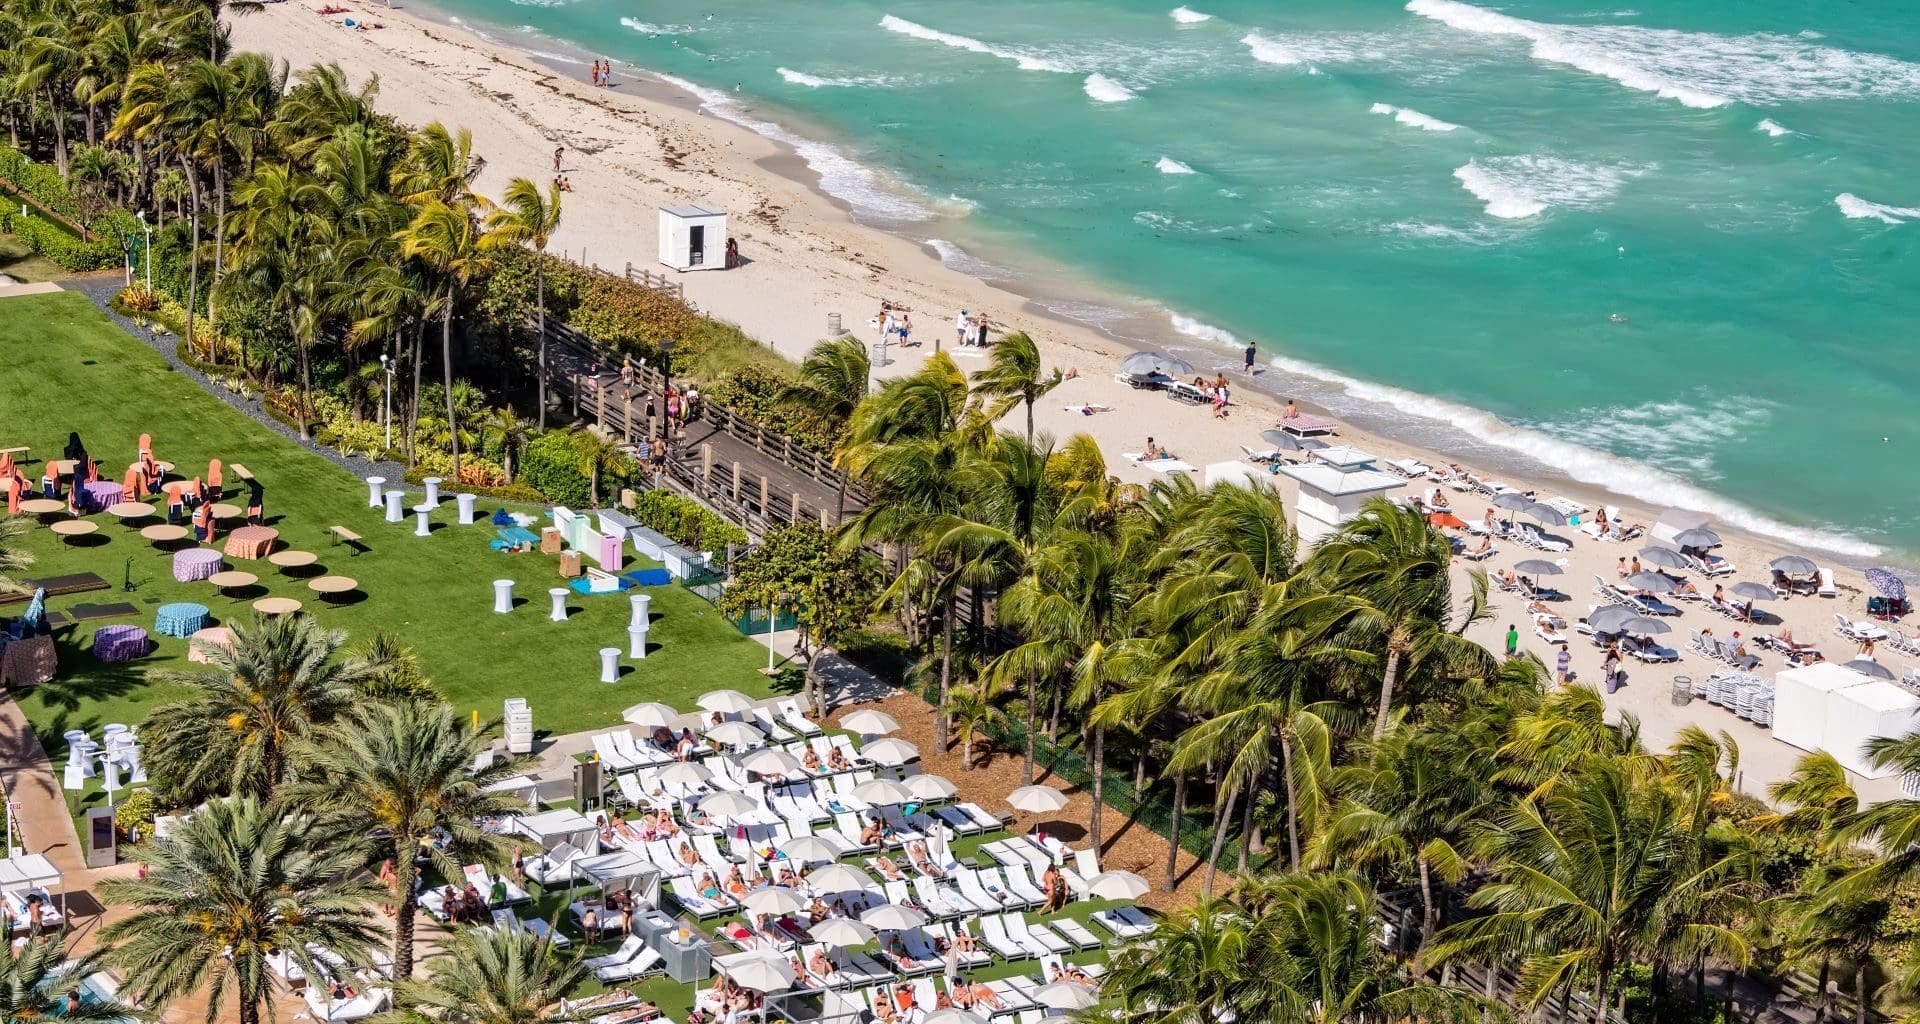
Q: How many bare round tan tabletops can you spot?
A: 13